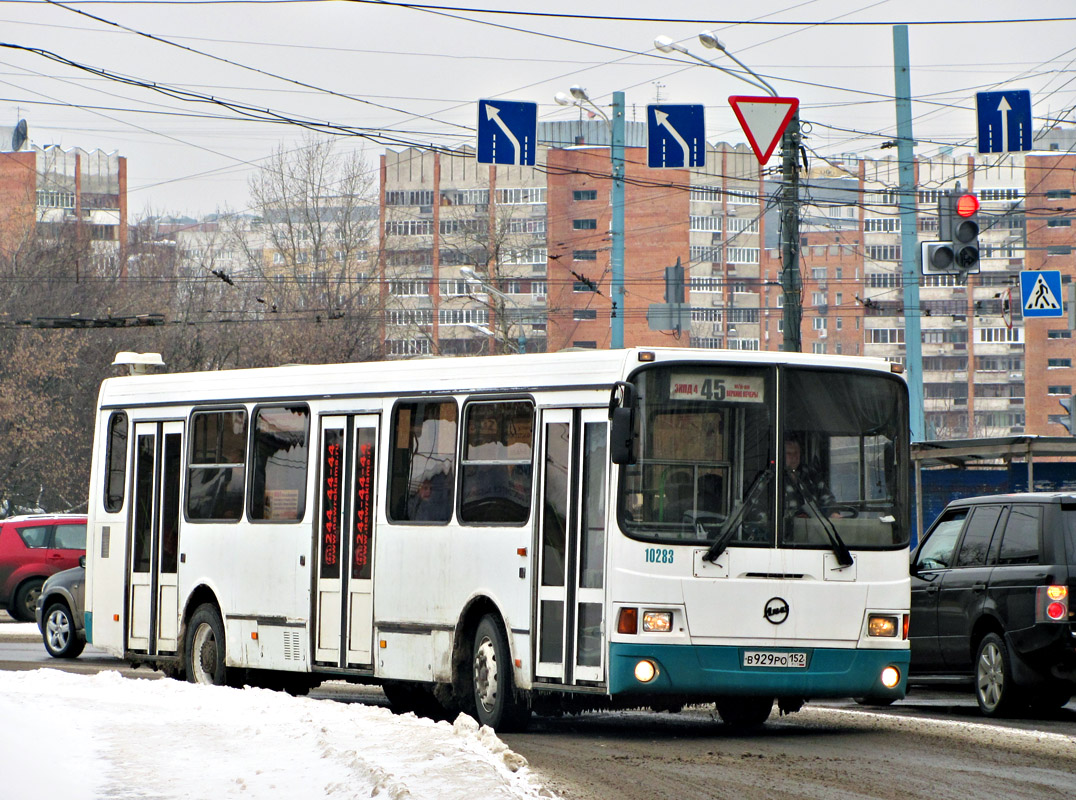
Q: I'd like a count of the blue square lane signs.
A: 3